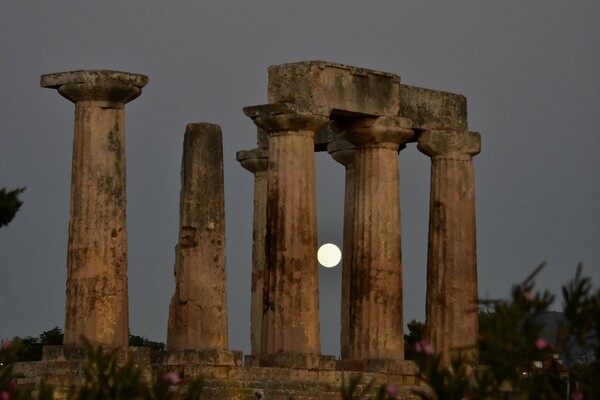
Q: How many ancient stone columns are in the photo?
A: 7